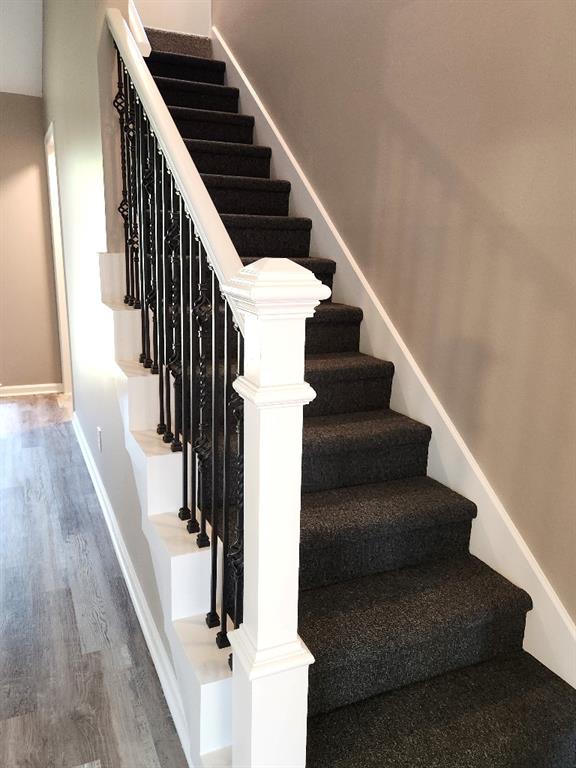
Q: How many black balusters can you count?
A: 15